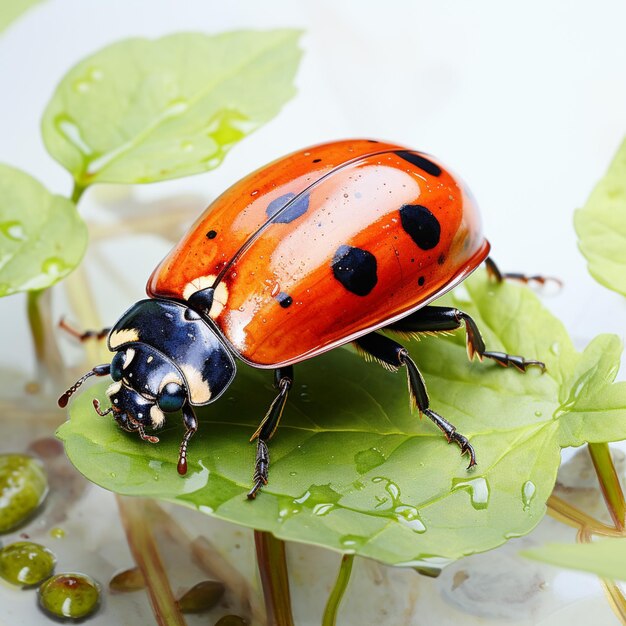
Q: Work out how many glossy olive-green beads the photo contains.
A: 3